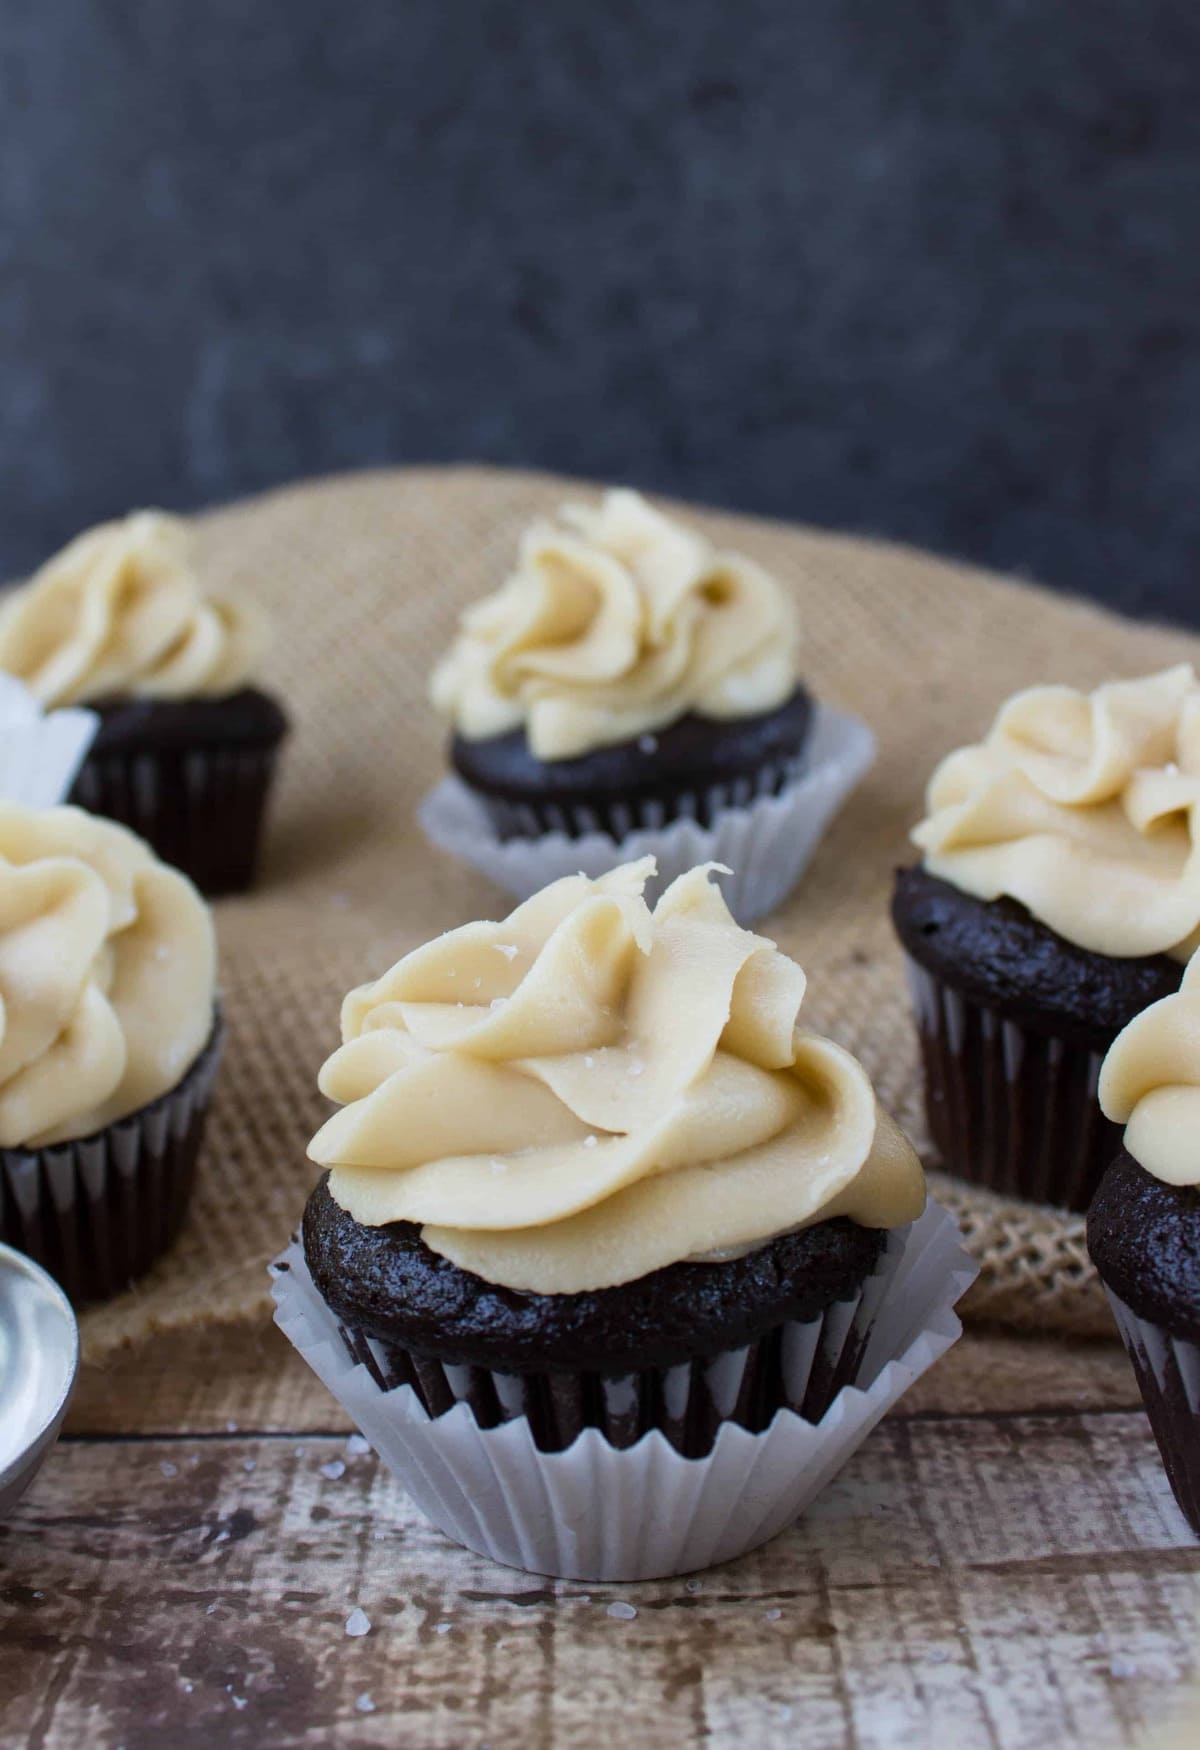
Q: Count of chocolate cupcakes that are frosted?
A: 6